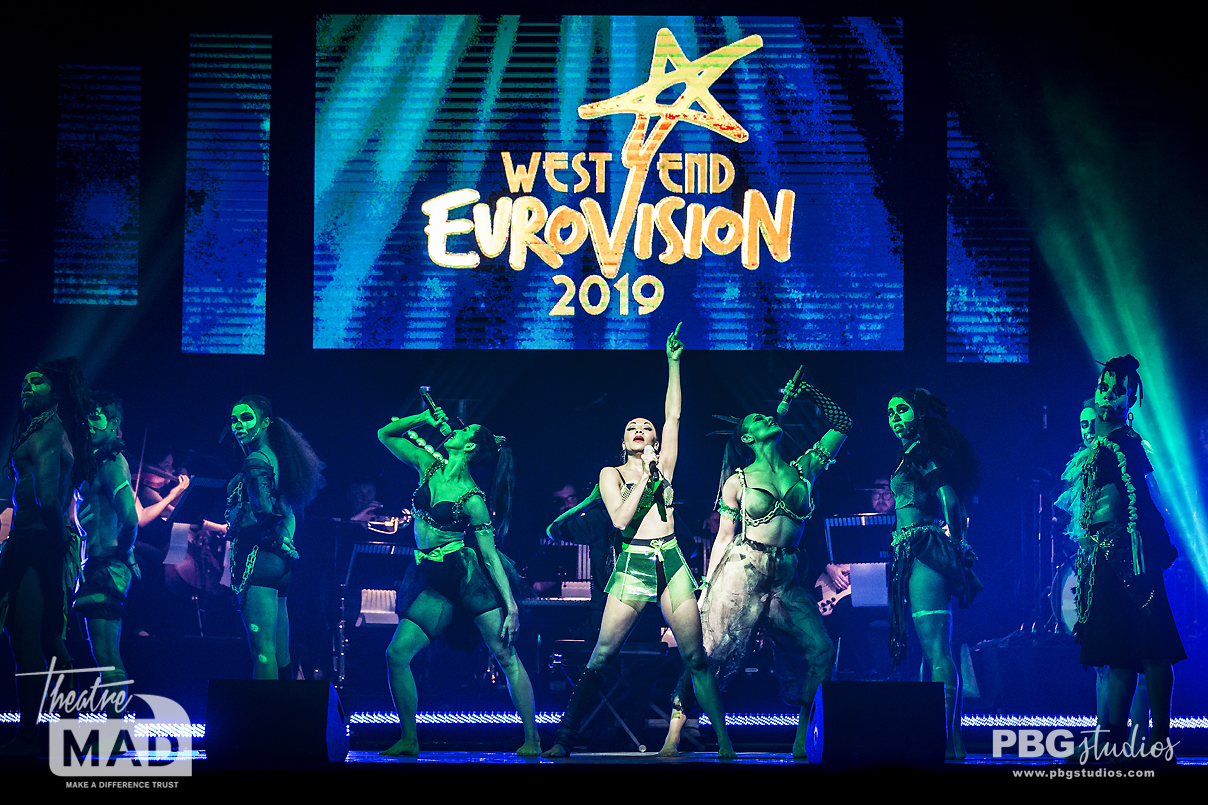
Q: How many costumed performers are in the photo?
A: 9